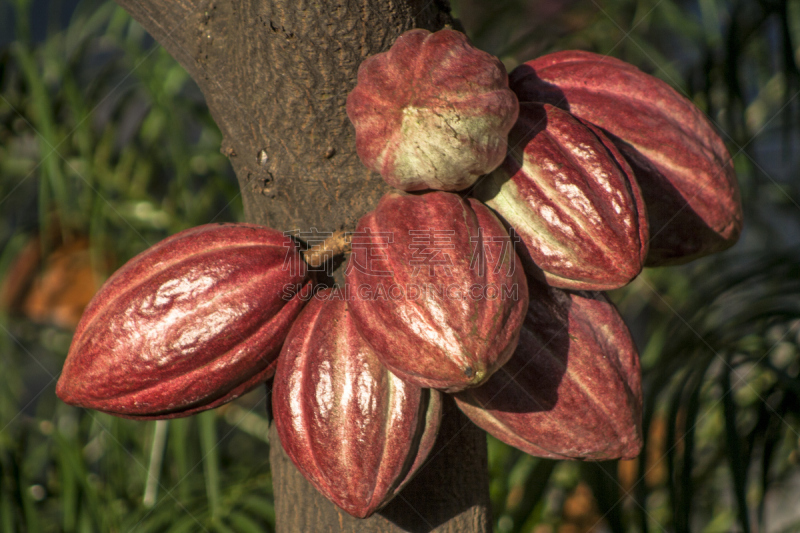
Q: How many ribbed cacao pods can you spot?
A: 7